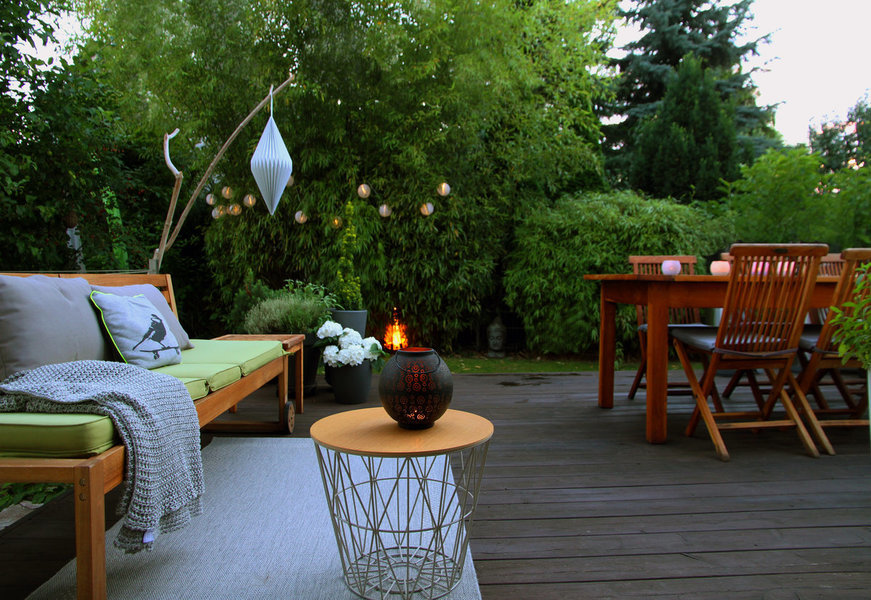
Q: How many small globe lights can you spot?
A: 12